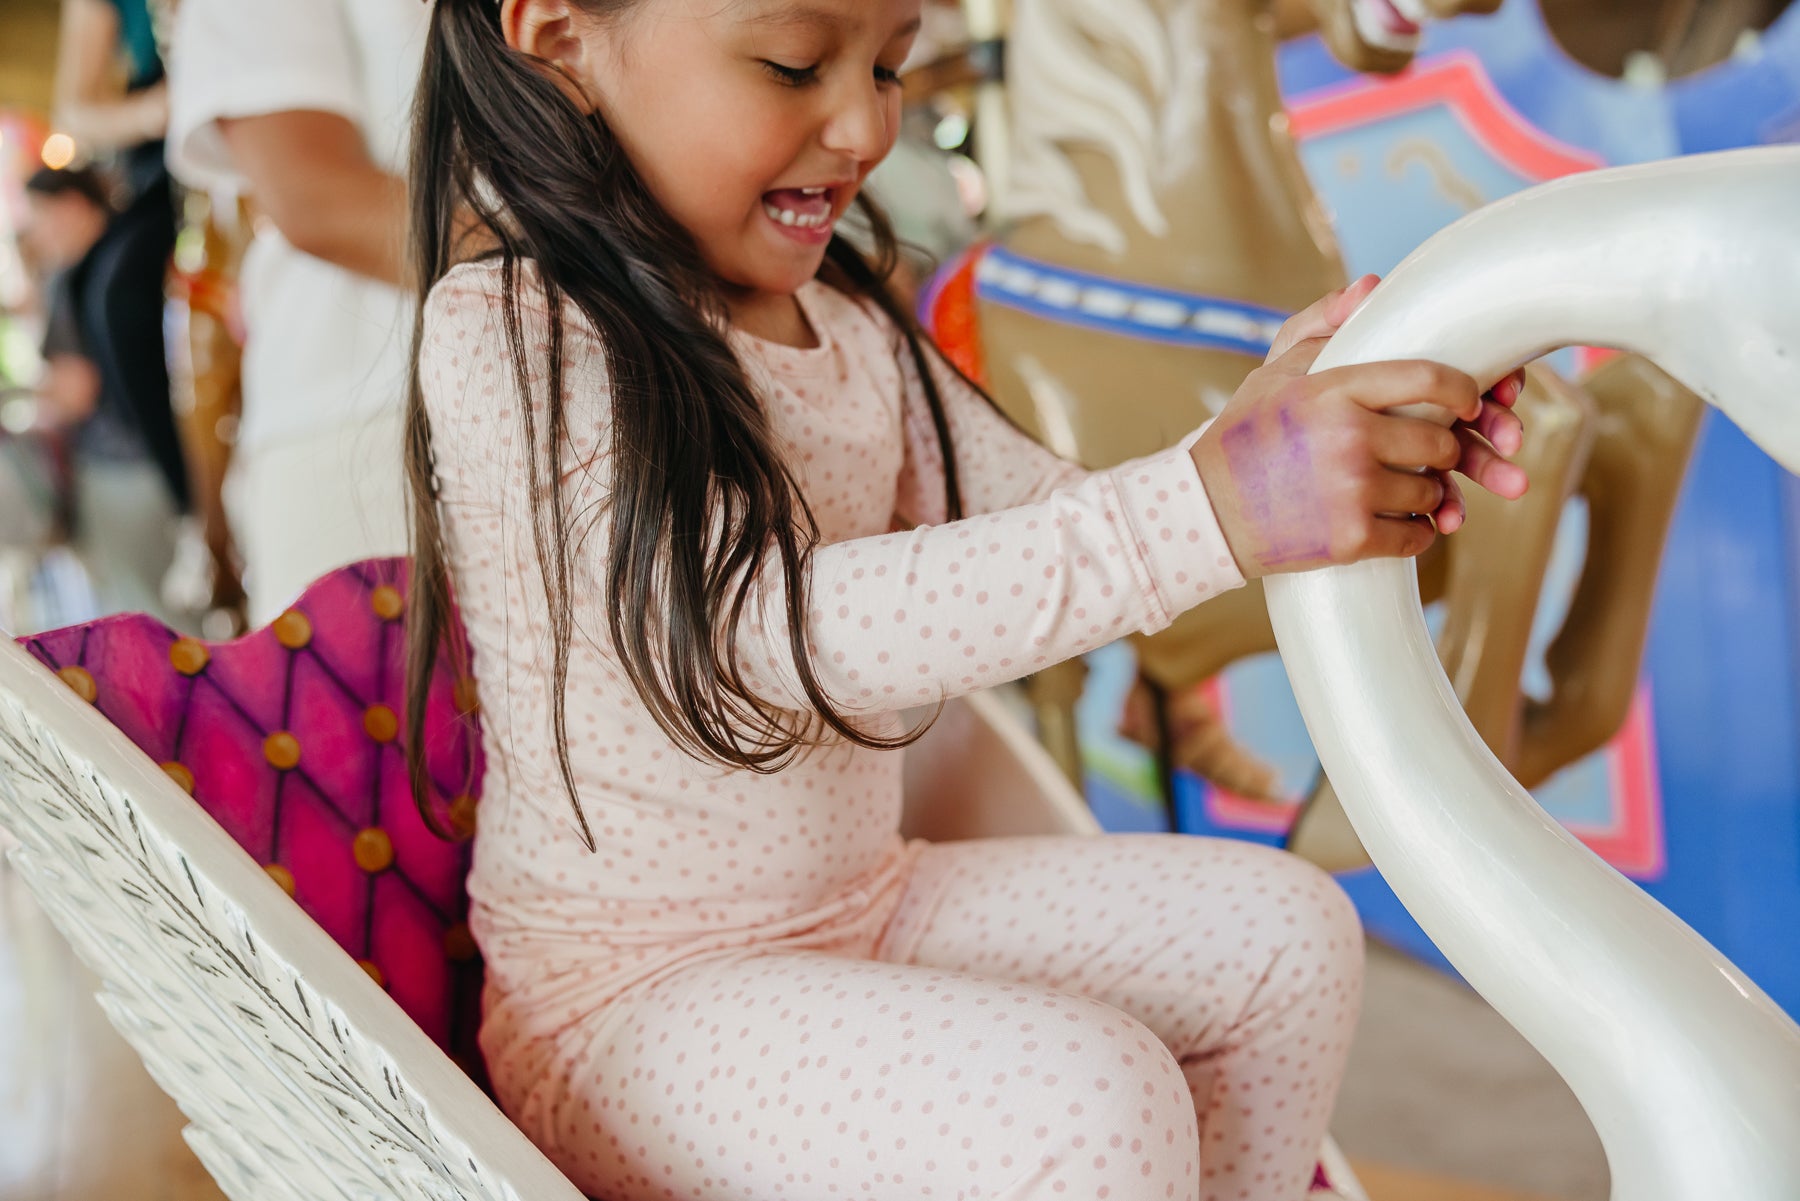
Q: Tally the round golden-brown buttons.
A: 13